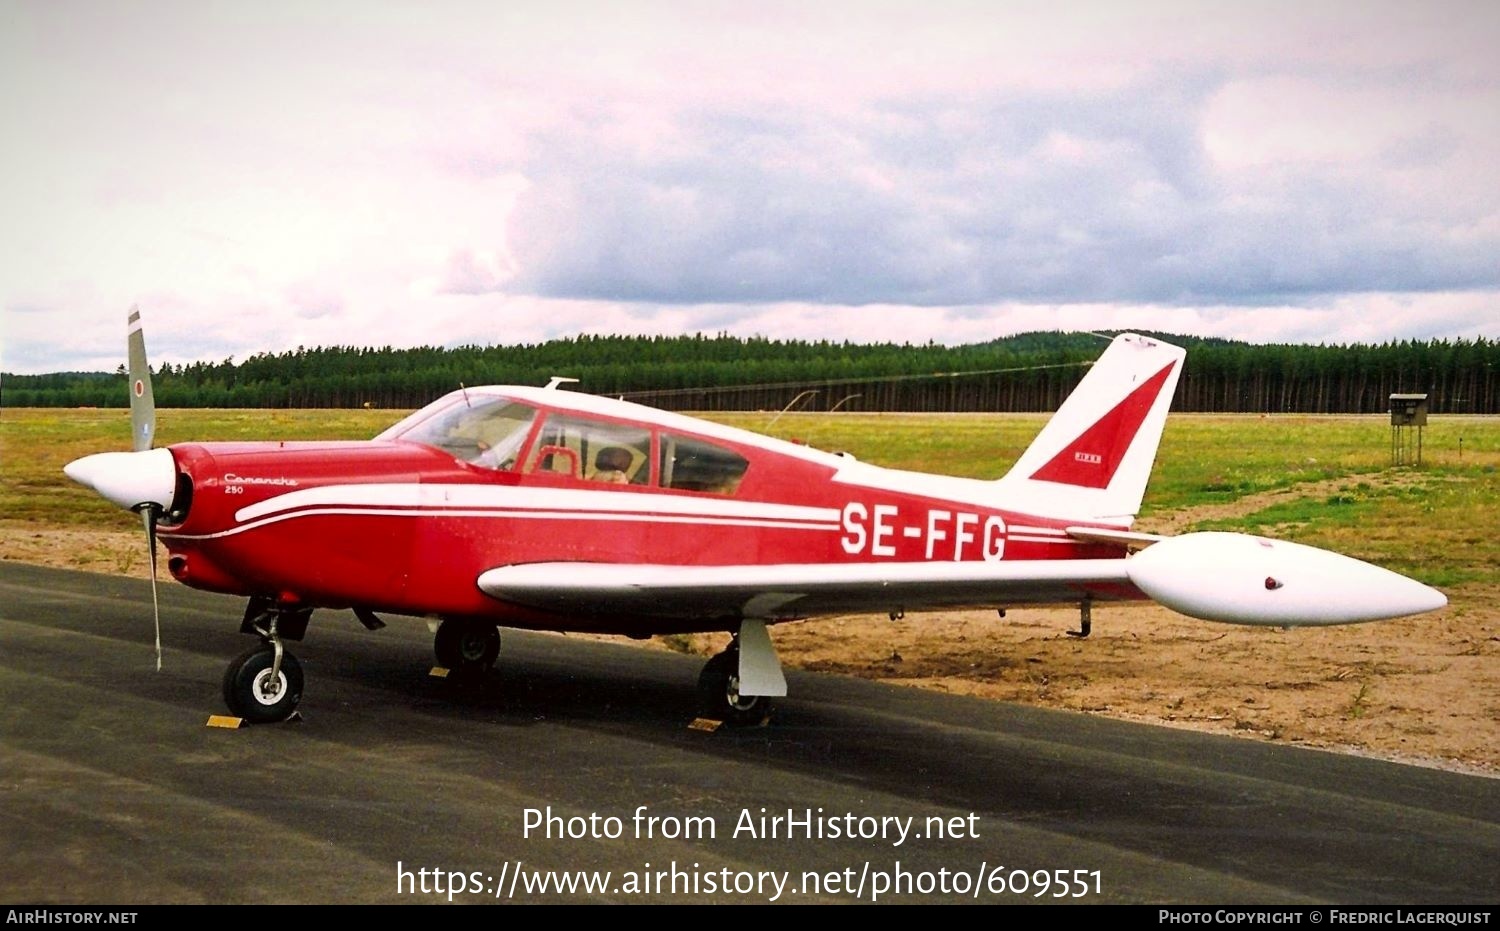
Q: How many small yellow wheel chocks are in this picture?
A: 3